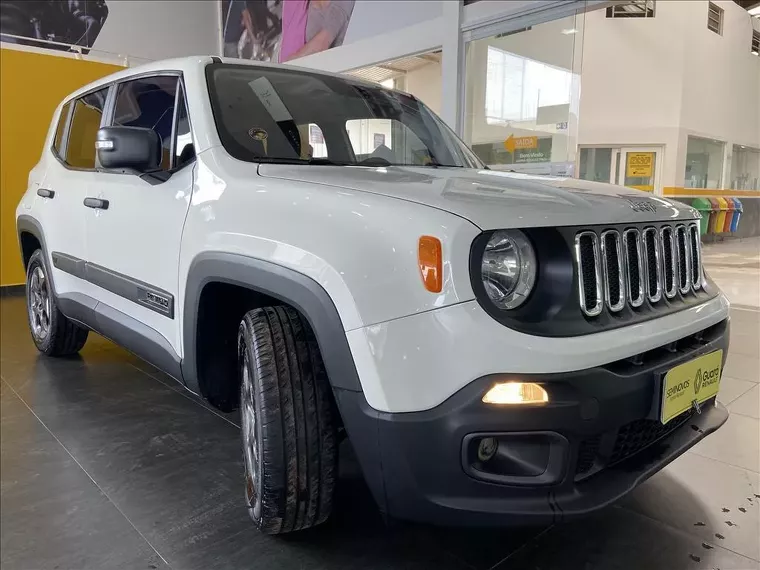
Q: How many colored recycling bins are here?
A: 5